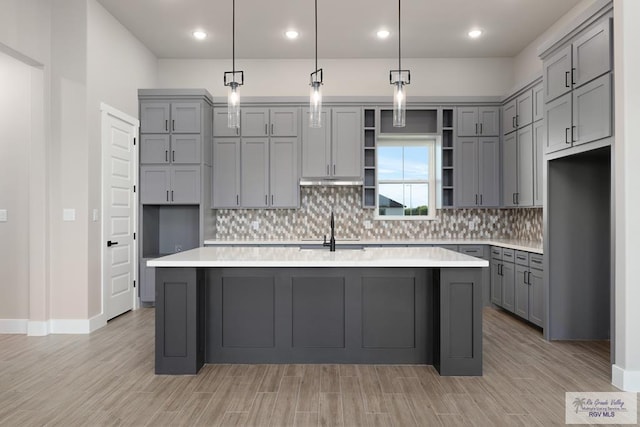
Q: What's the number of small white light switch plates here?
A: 3